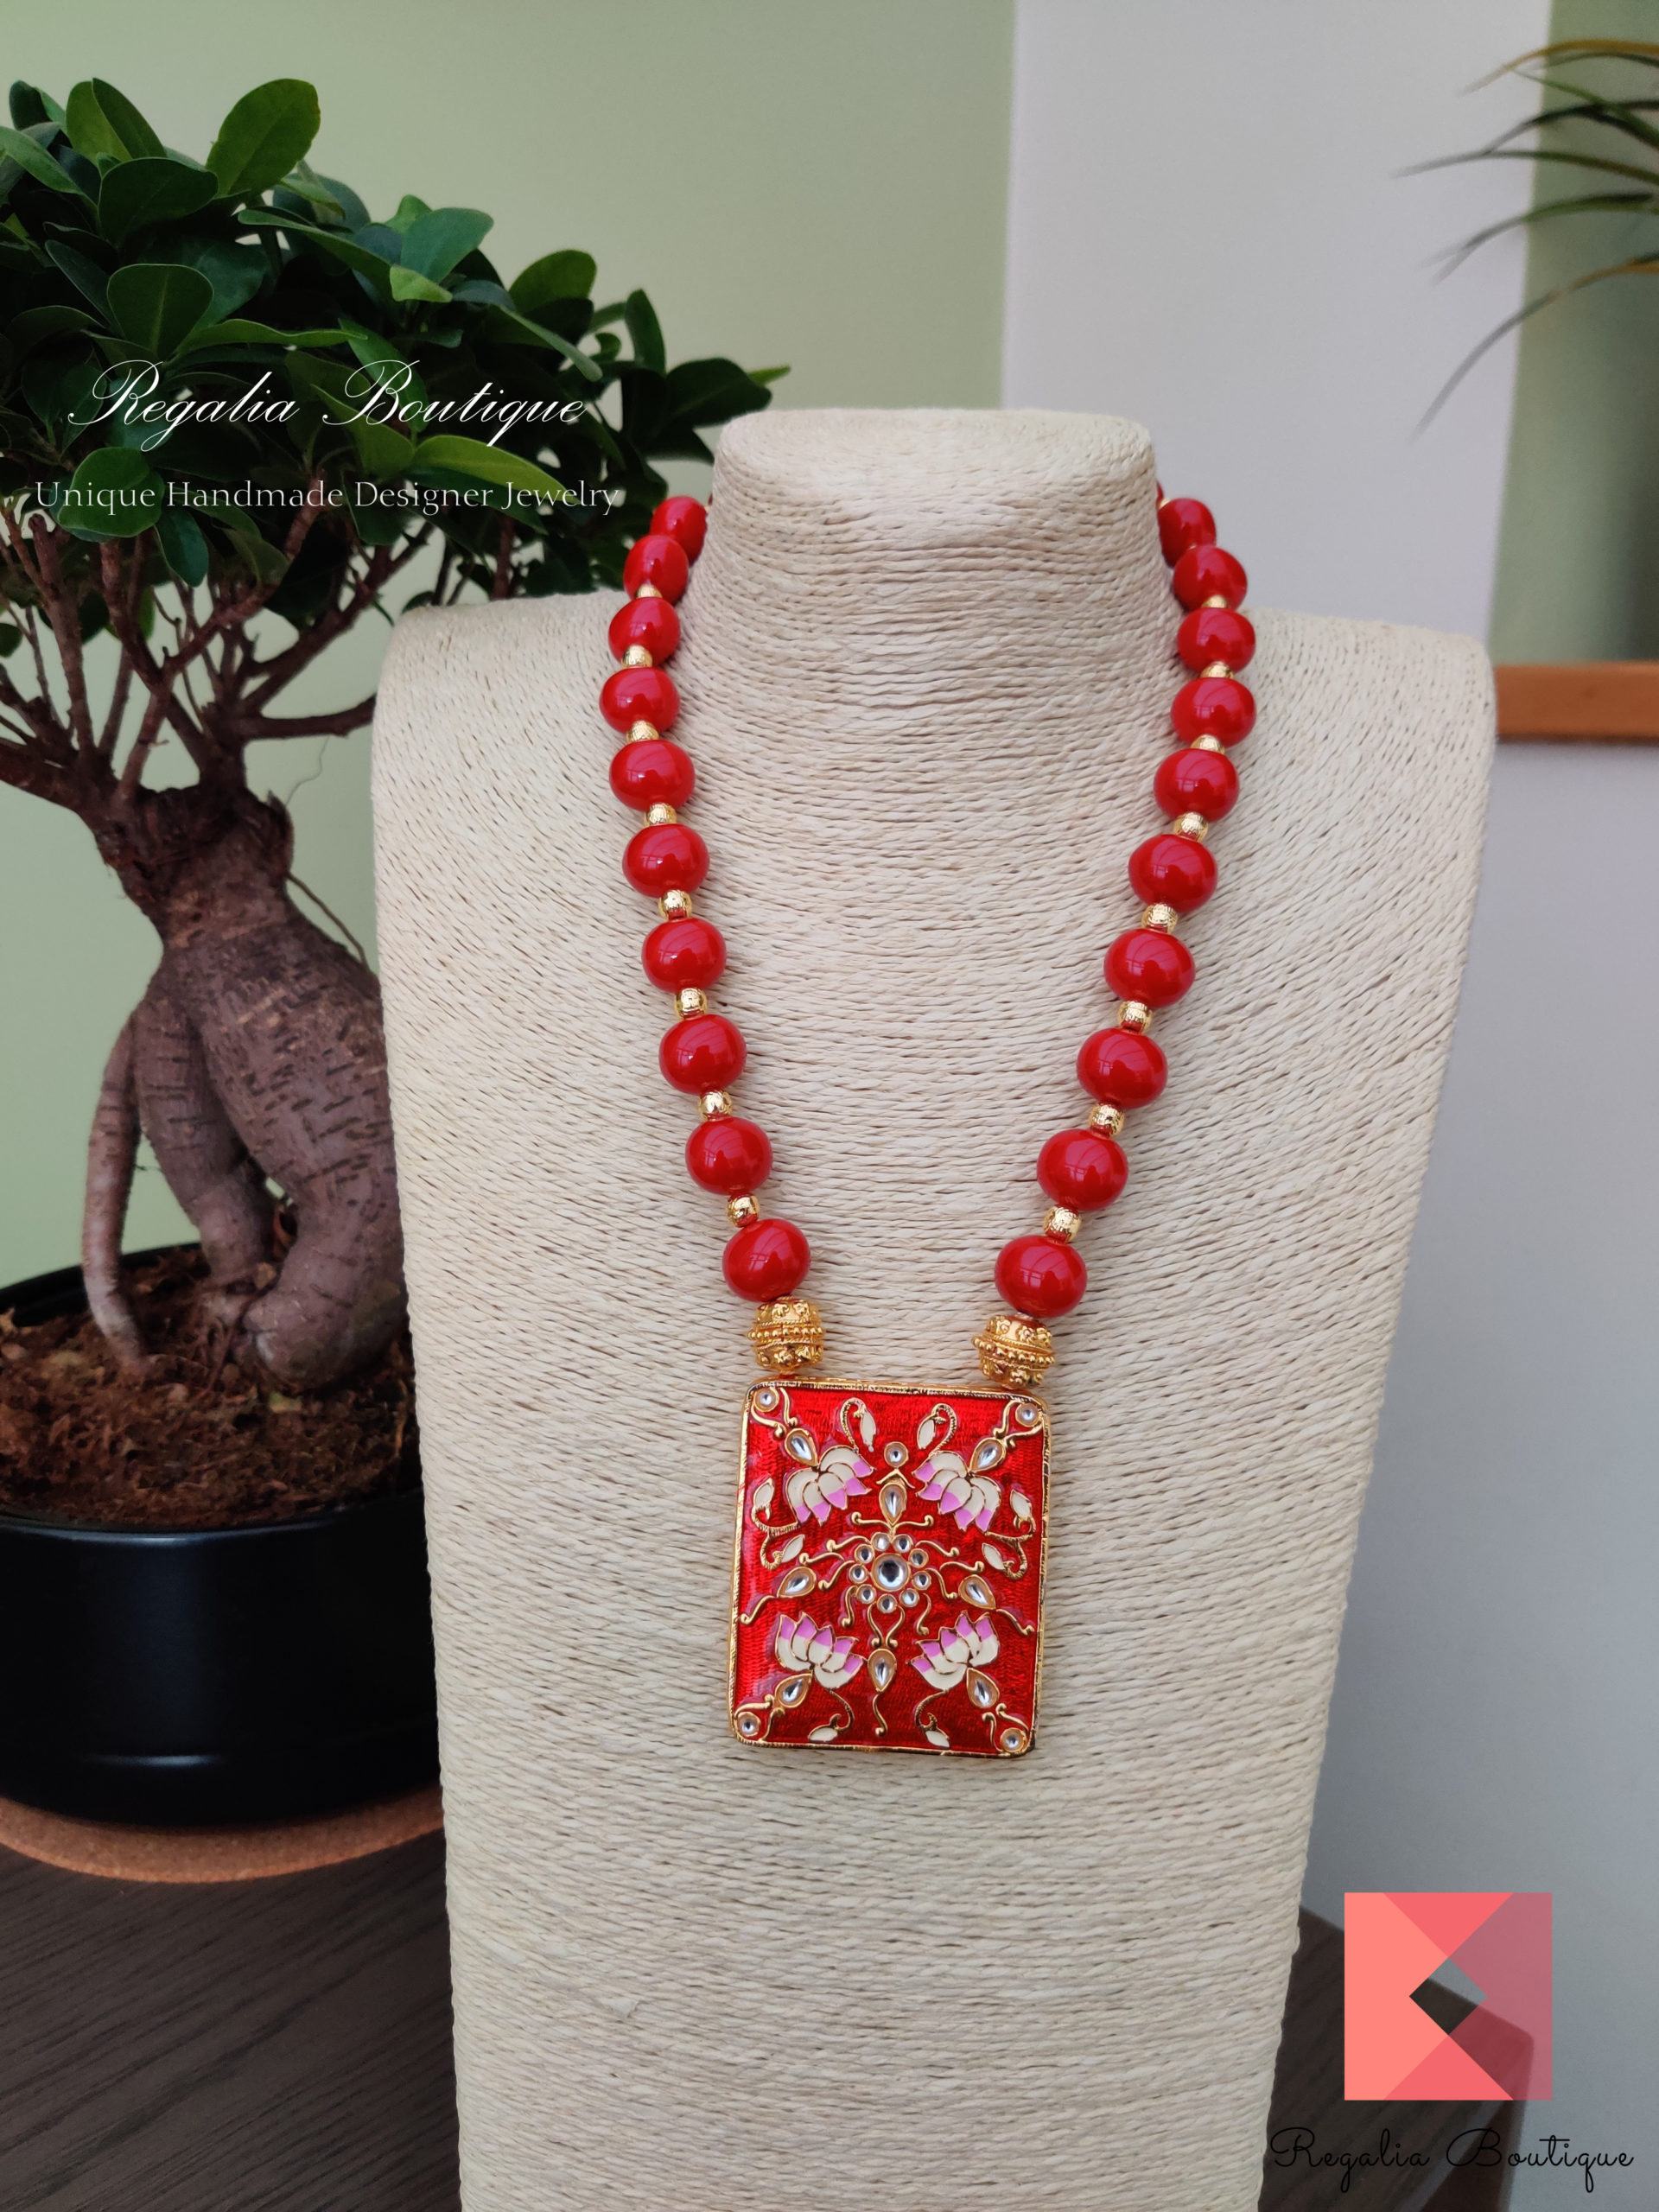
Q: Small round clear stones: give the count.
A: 14